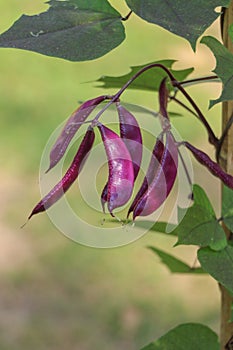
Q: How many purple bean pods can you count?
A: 8